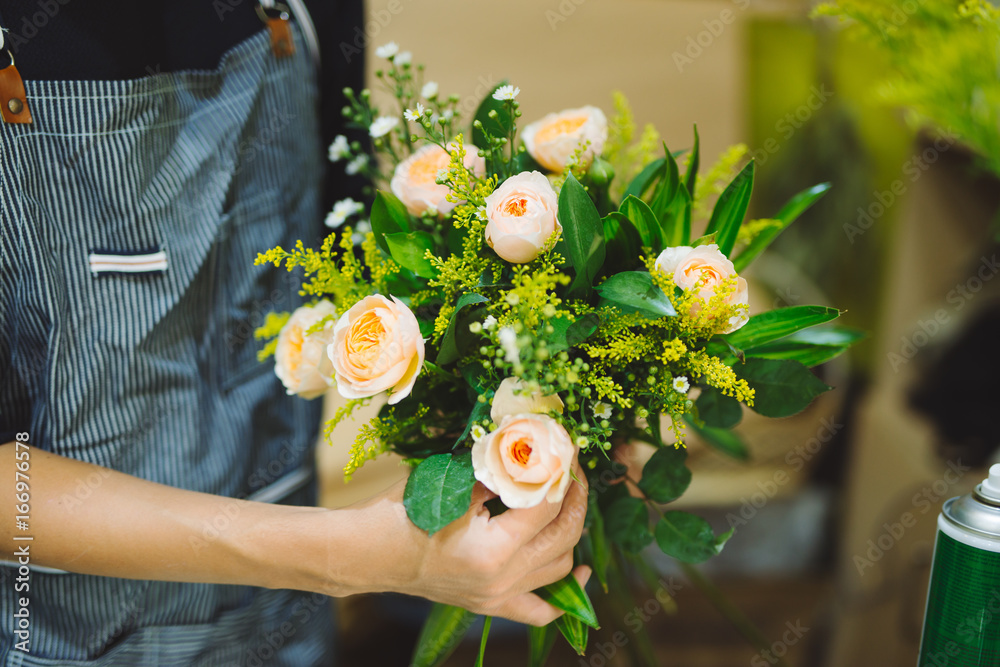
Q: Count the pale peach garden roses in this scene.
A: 7